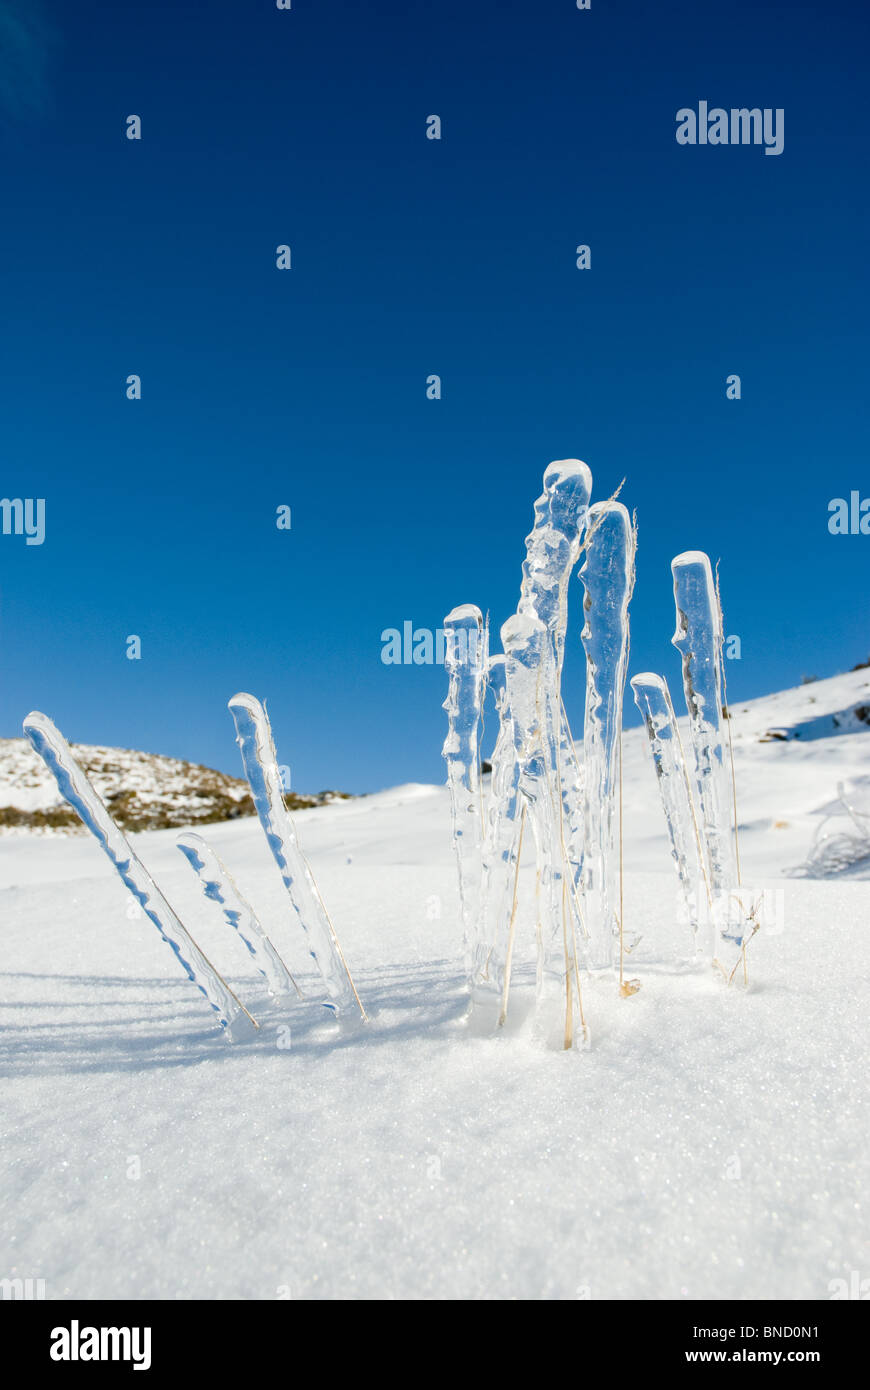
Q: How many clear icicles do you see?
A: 10